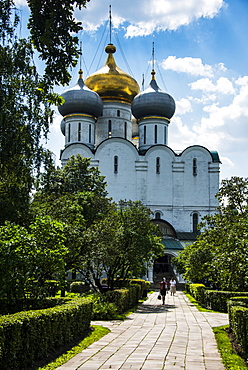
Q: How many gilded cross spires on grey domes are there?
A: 2